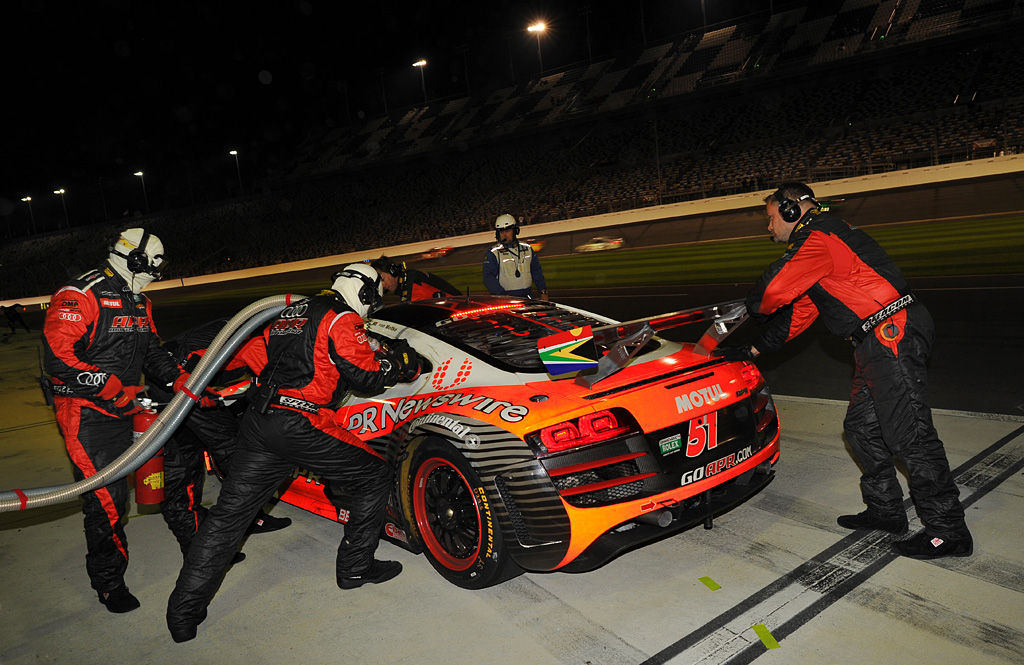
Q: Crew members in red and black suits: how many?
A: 5